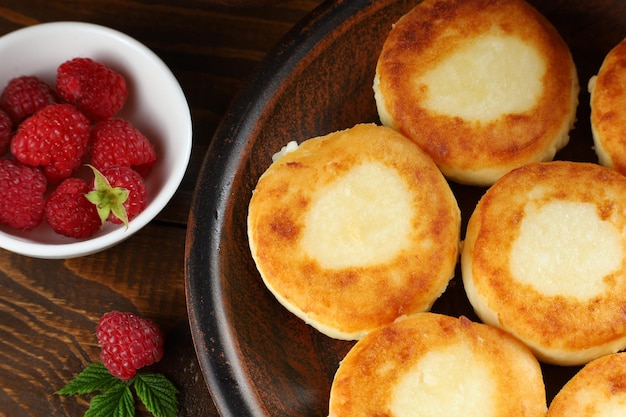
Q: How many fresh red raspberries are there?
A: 9